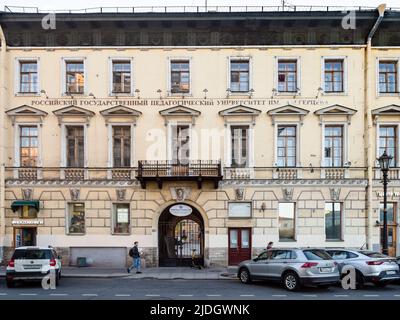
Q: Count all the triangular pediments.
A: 8